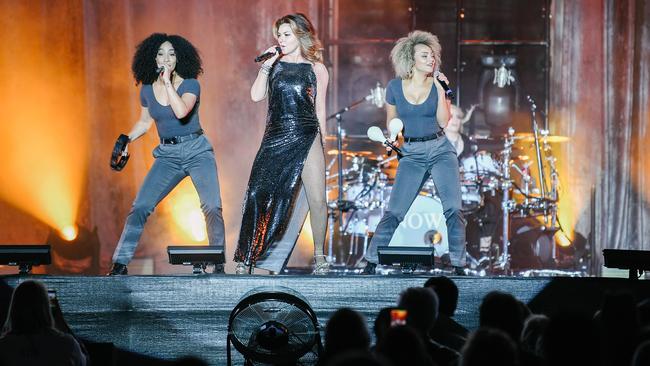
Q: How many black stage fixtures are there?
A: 4